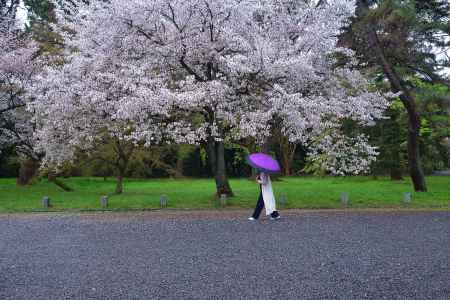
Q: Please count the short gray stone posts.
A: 7